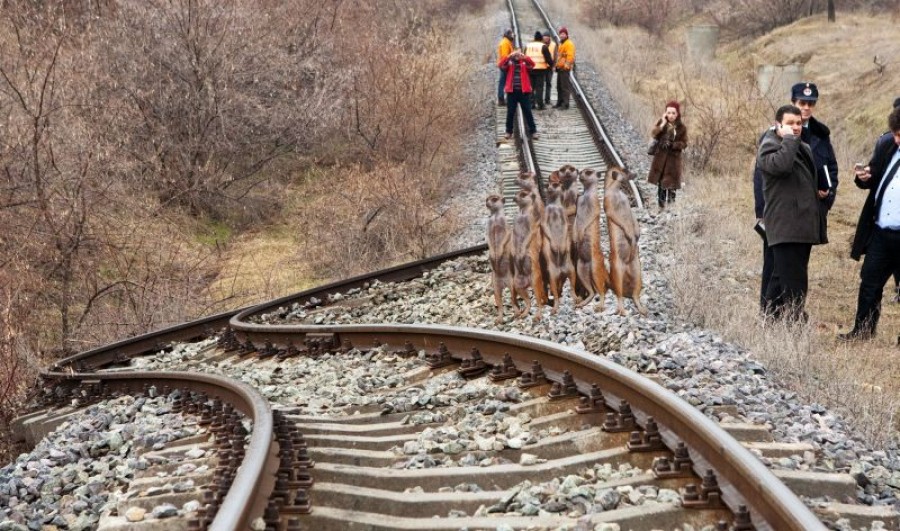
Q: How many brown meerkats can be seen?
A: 7